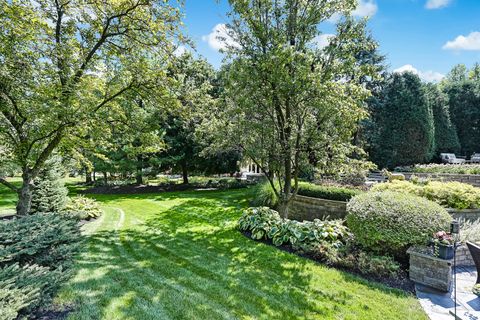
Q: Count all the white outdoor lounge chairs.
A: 2